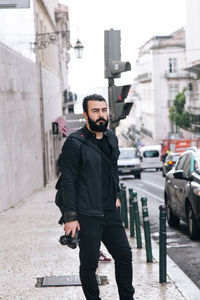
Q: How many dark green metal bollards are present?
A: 6